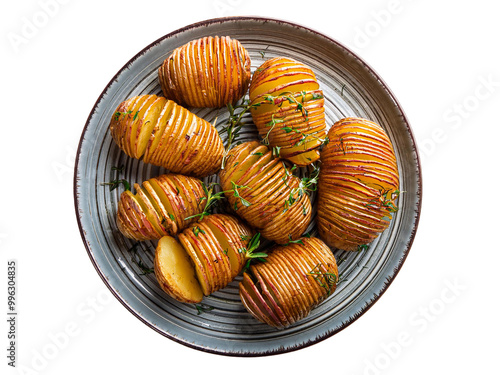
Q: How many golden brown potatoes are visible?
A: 8